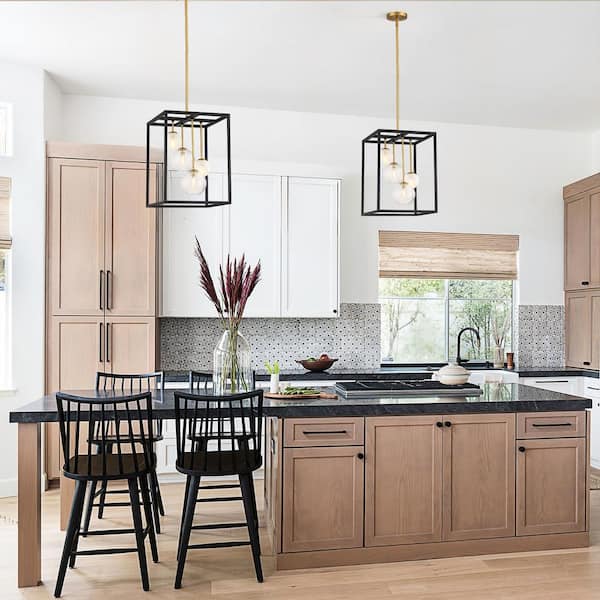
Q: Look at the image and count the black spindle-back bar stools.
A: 4